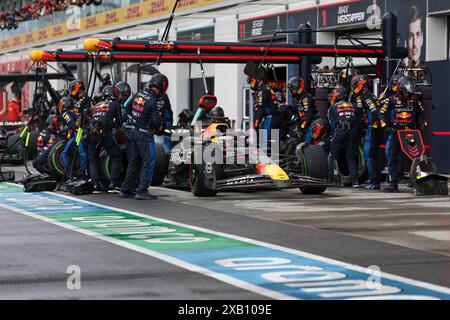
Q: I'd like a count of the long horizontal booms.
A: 2